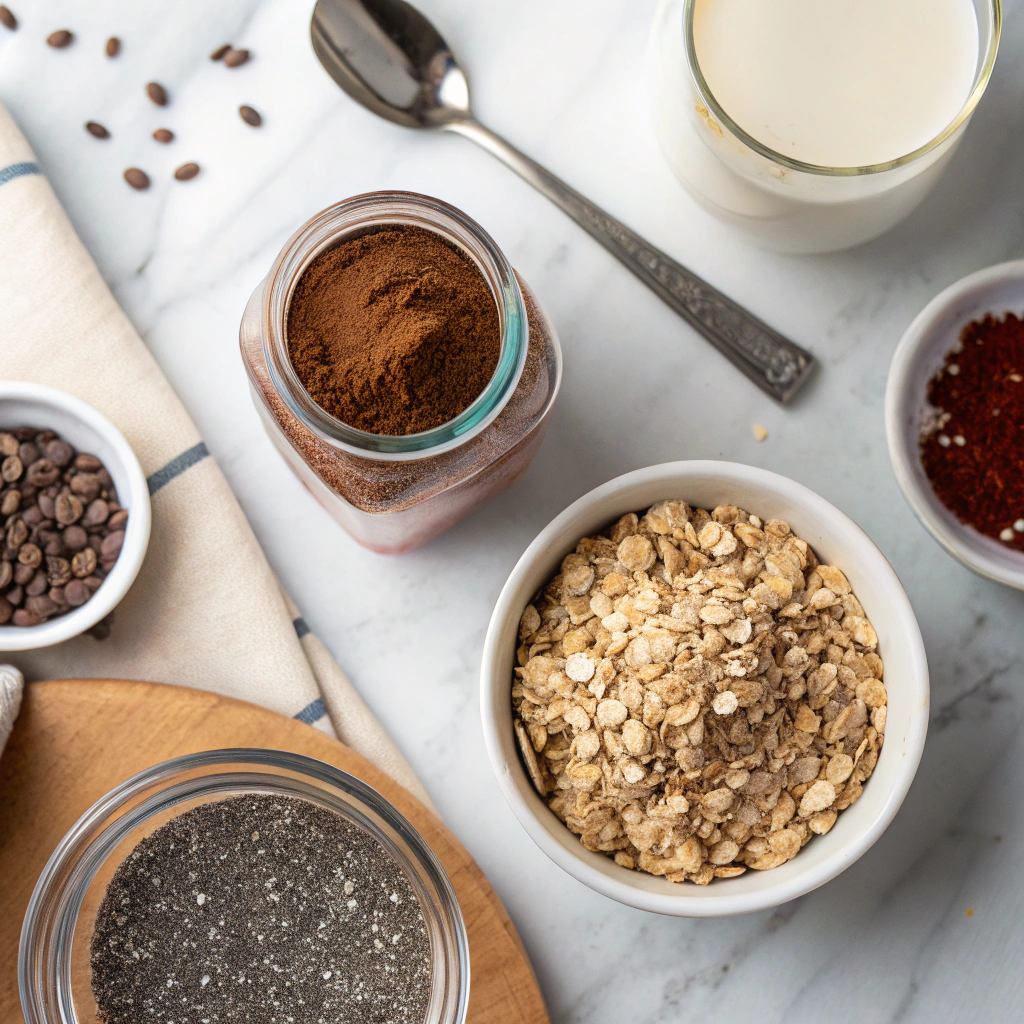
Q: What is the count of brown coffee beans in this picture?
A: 11